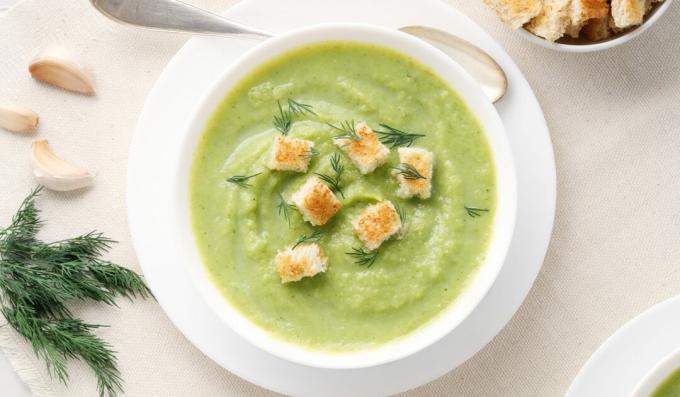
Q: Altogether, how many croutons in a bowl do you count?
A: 6